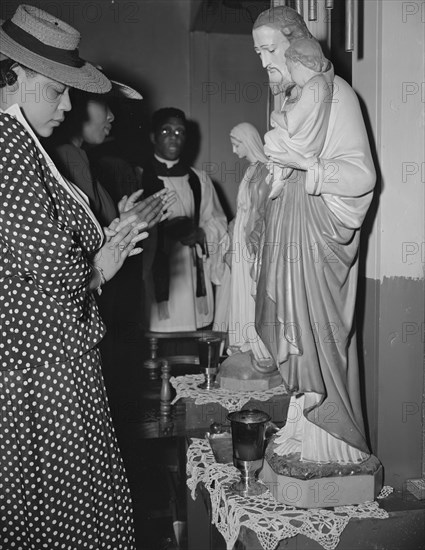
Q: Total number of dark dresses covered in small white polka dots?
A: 1